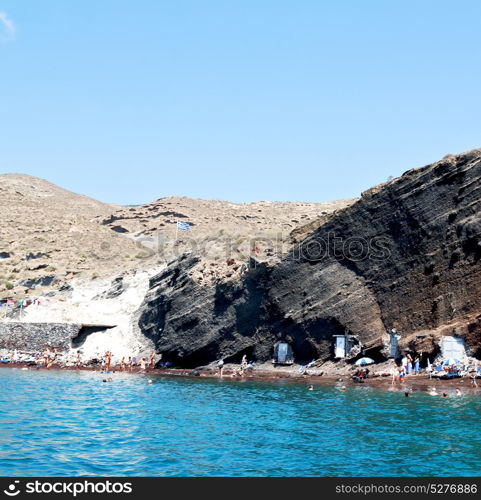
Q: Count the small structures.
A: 4